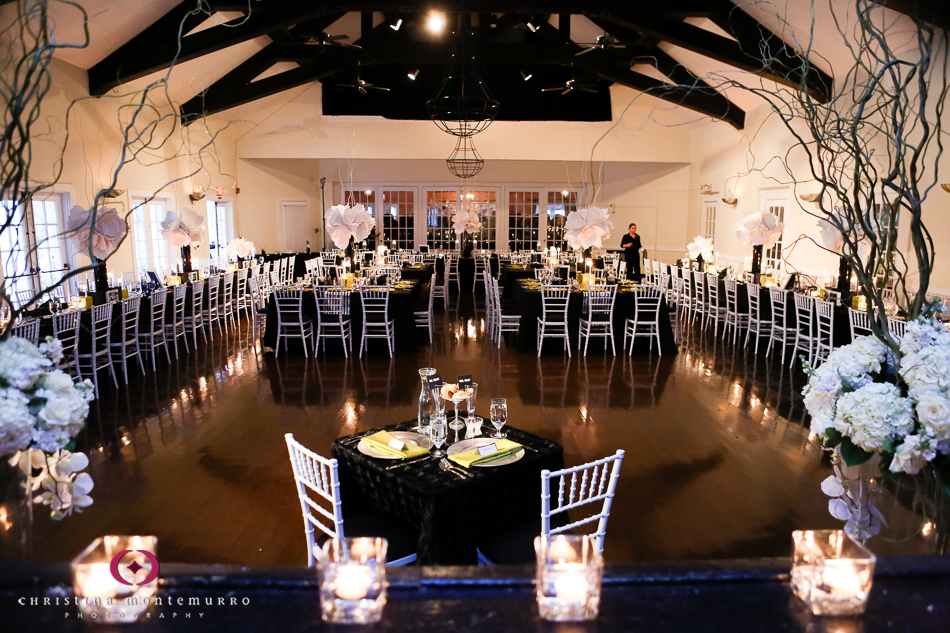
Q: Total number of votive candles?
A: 4